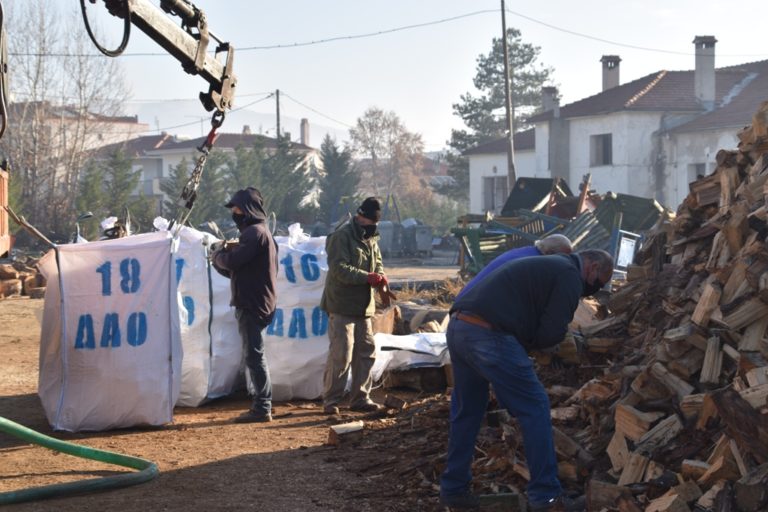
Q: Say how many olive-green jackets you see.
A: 1